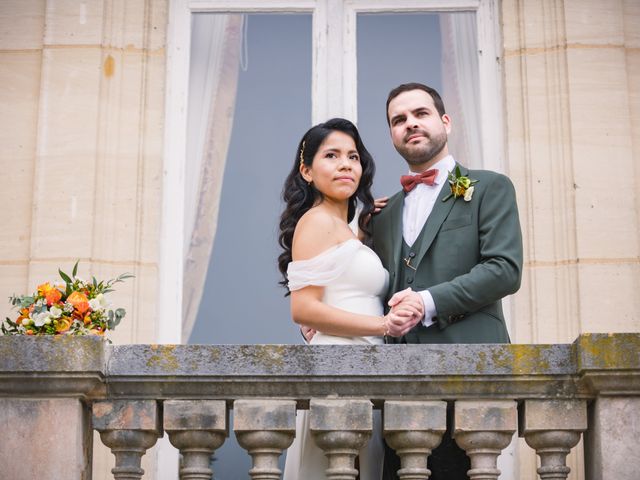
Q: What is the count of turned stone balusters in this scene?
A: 7